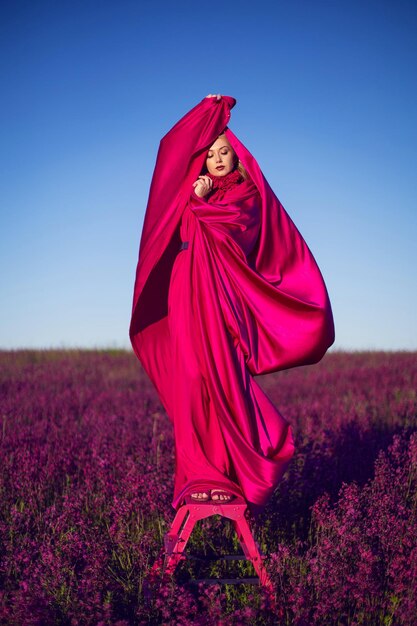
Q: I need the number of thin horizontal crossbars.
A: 2